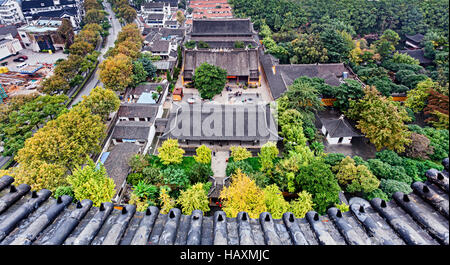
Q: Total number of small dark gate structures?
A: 1